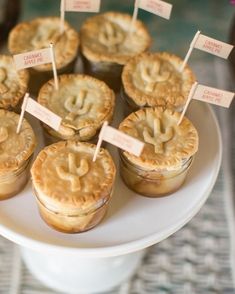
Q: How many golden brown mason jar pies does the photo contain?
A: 8